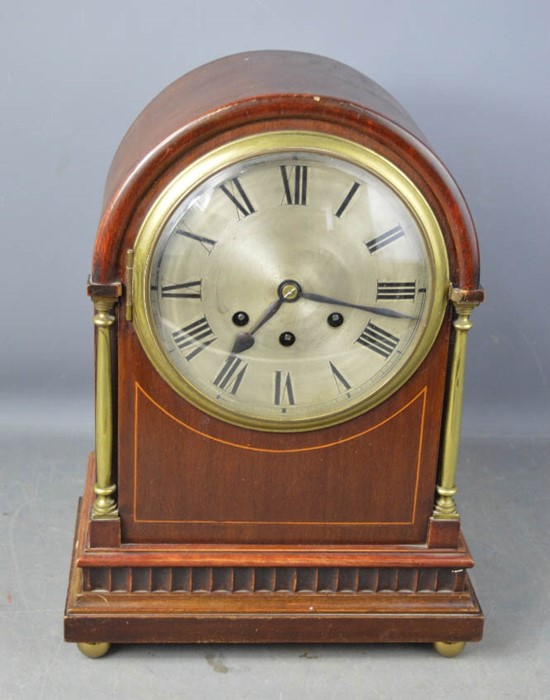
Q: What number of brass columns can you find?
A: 2